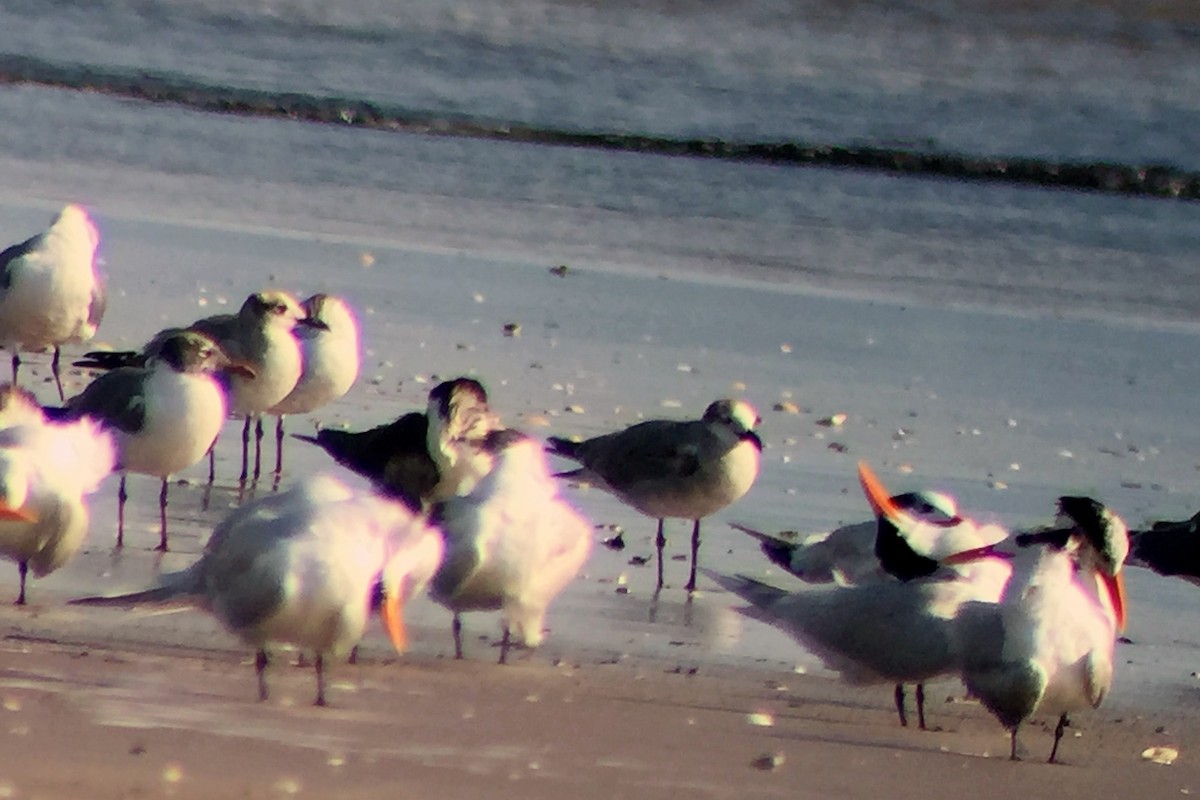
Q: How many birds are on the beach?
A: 13